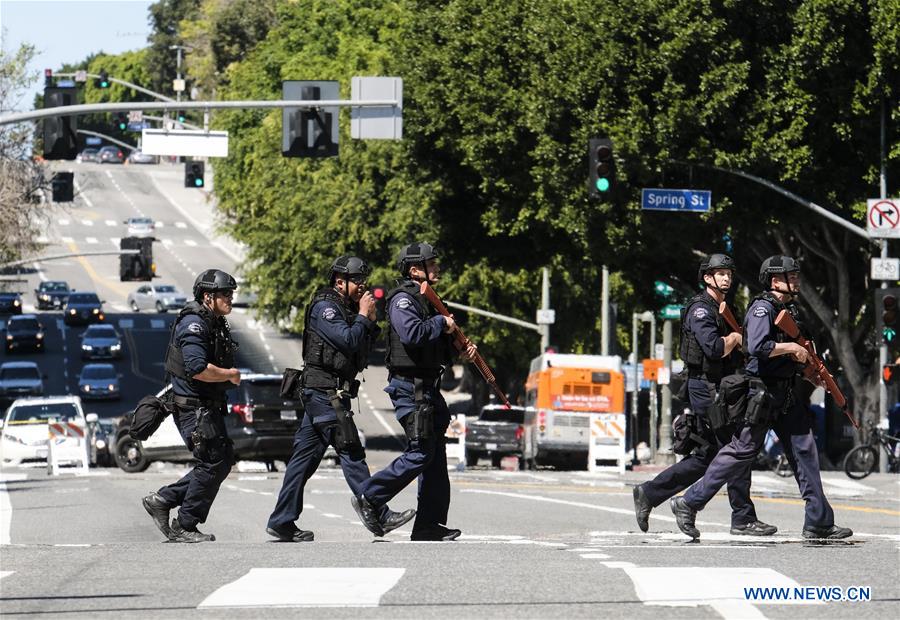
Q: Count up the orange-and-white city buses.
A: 1